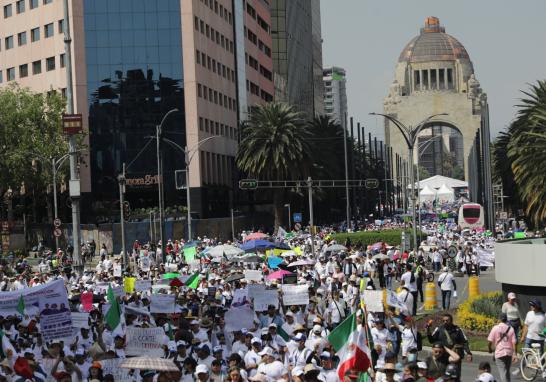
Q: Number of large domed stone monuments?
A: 1